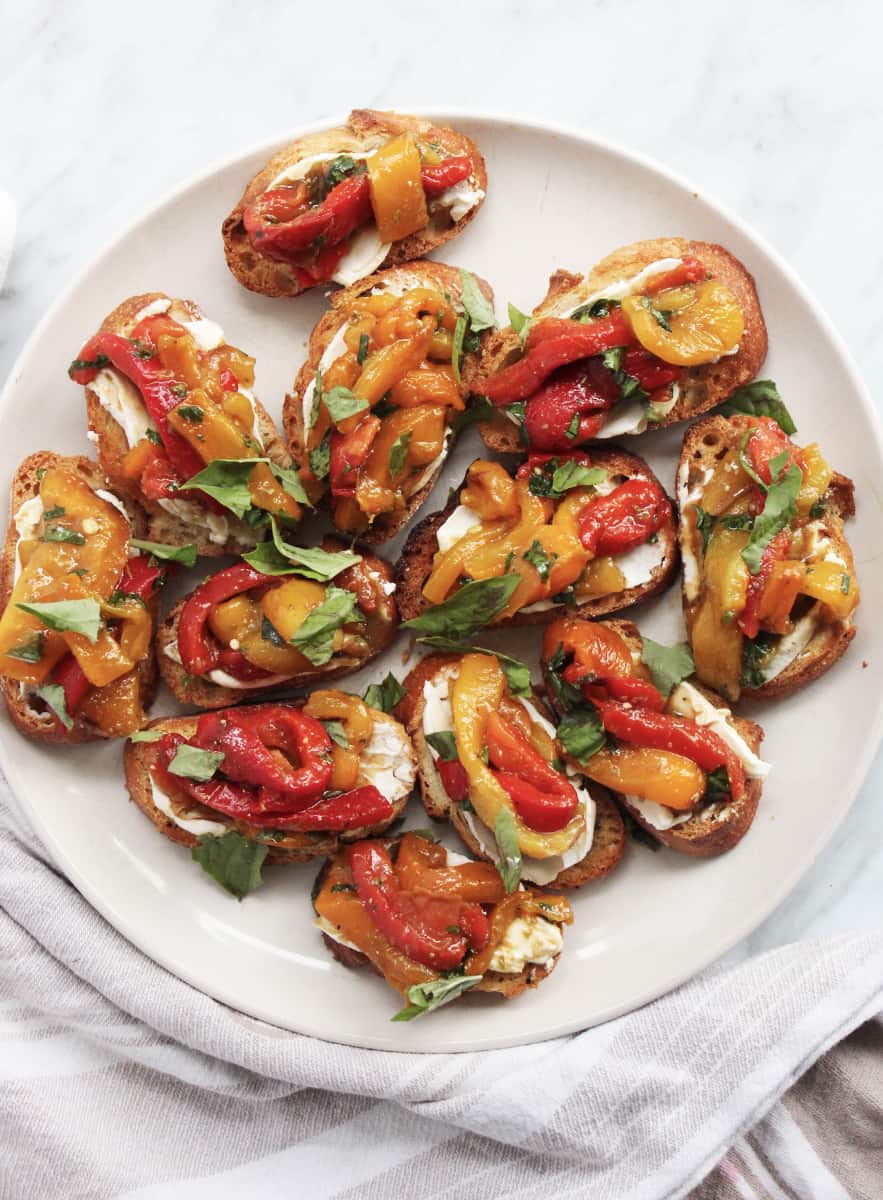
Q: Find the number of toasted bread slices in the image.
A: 12